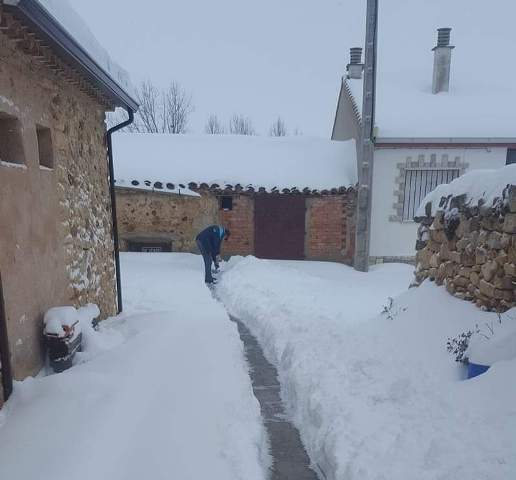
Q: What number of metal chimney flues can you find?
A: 2